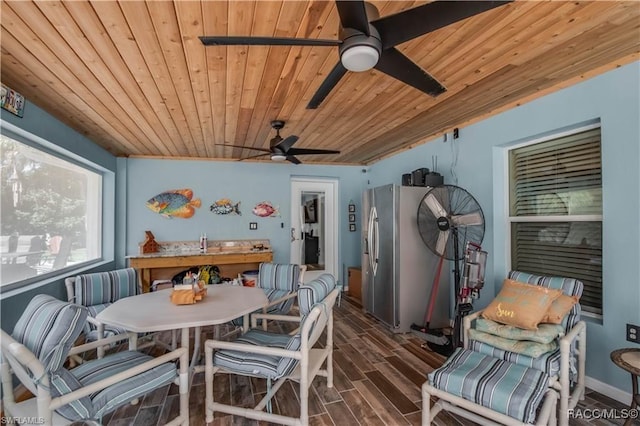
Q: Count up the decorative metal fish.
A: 3